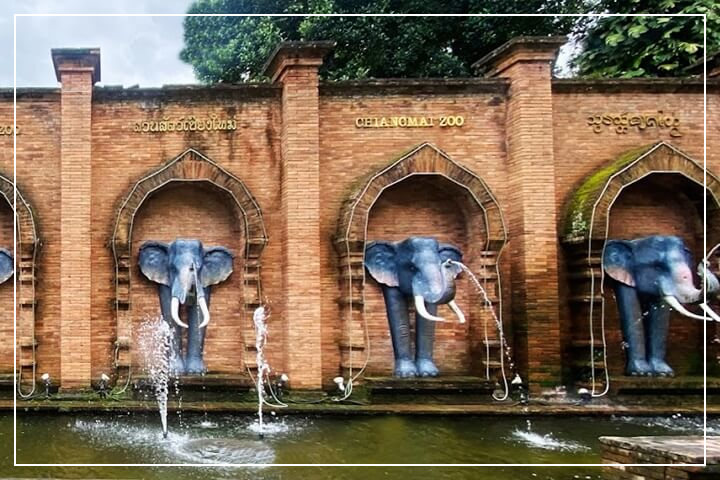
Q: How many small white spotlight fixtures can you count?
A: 6